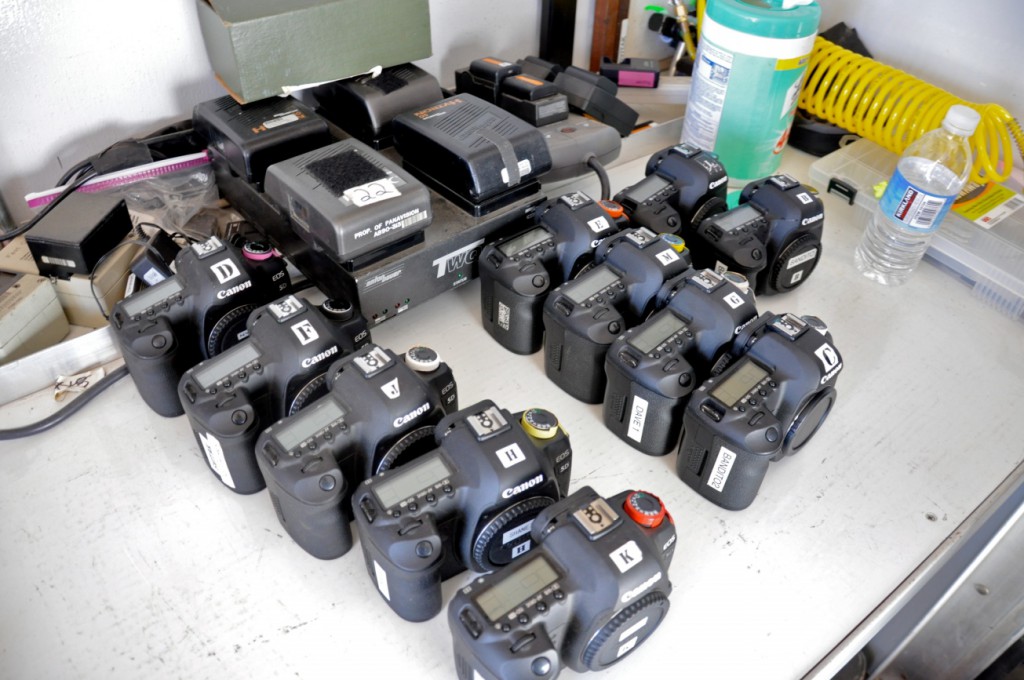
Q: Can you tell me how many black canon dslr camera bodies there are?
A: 11